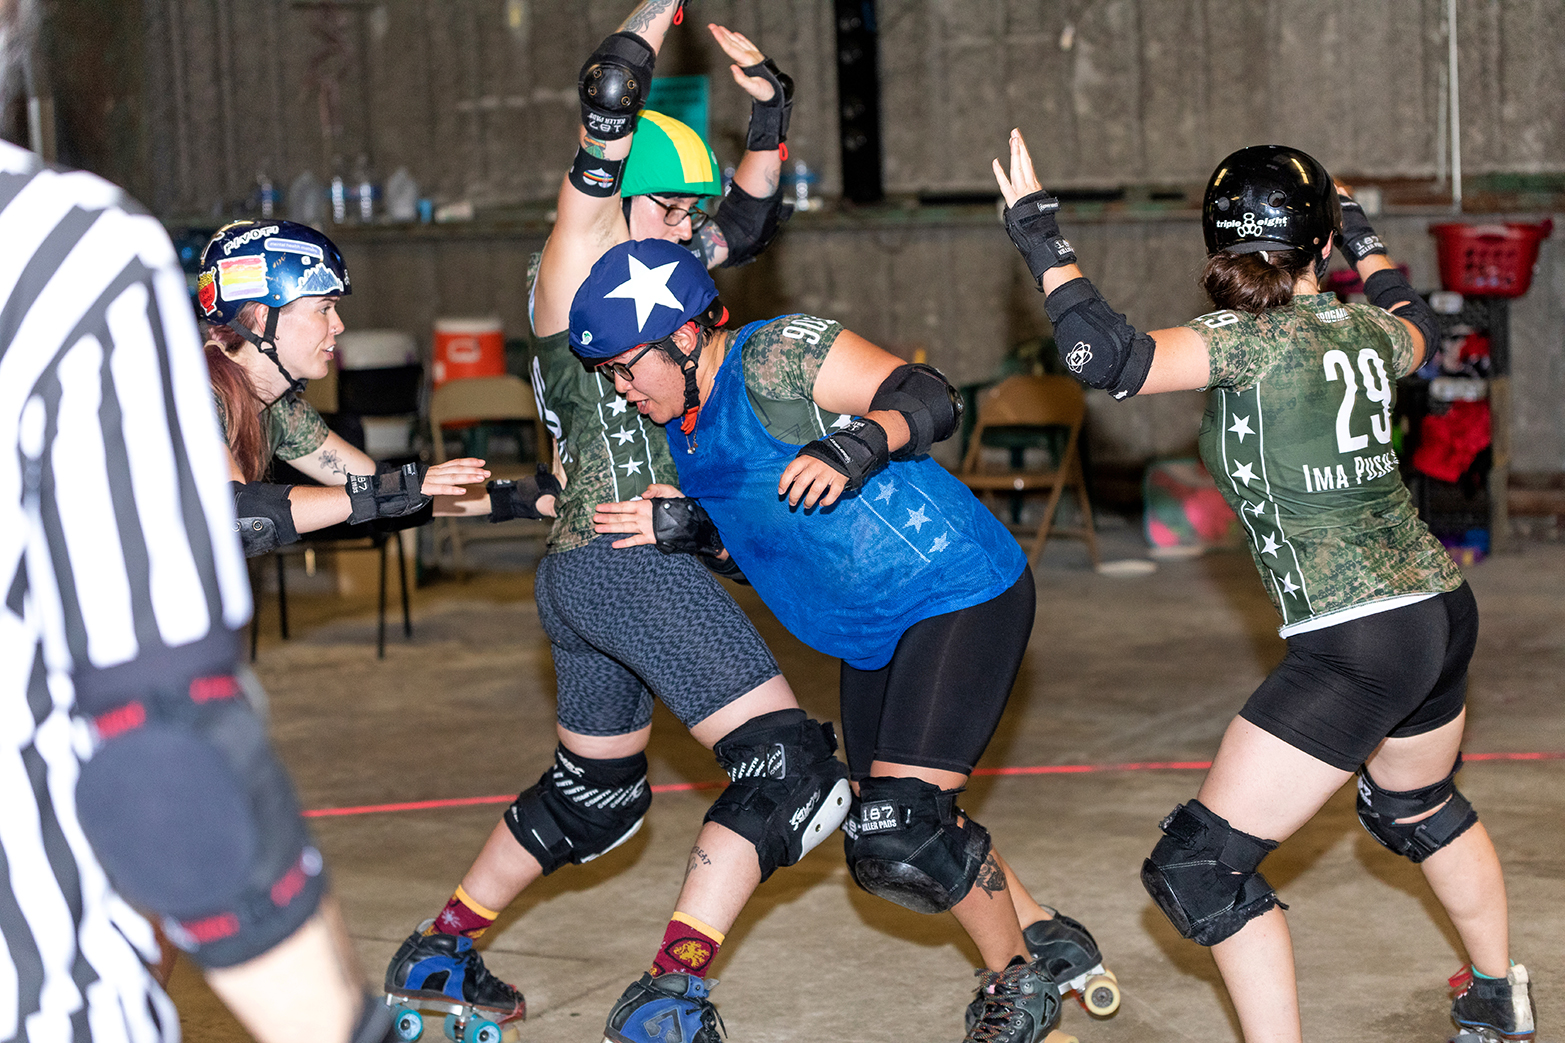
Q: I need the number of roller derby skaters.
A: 4